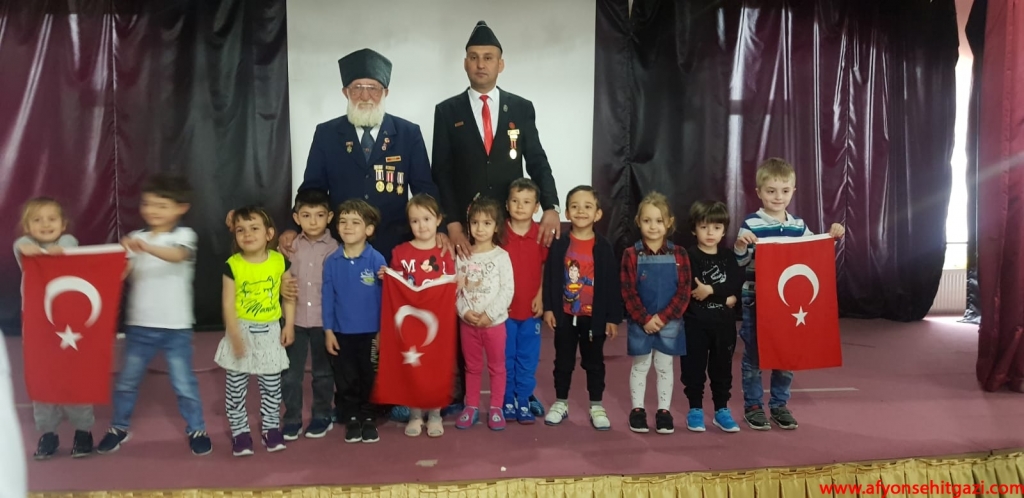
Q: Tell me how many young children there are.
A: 12